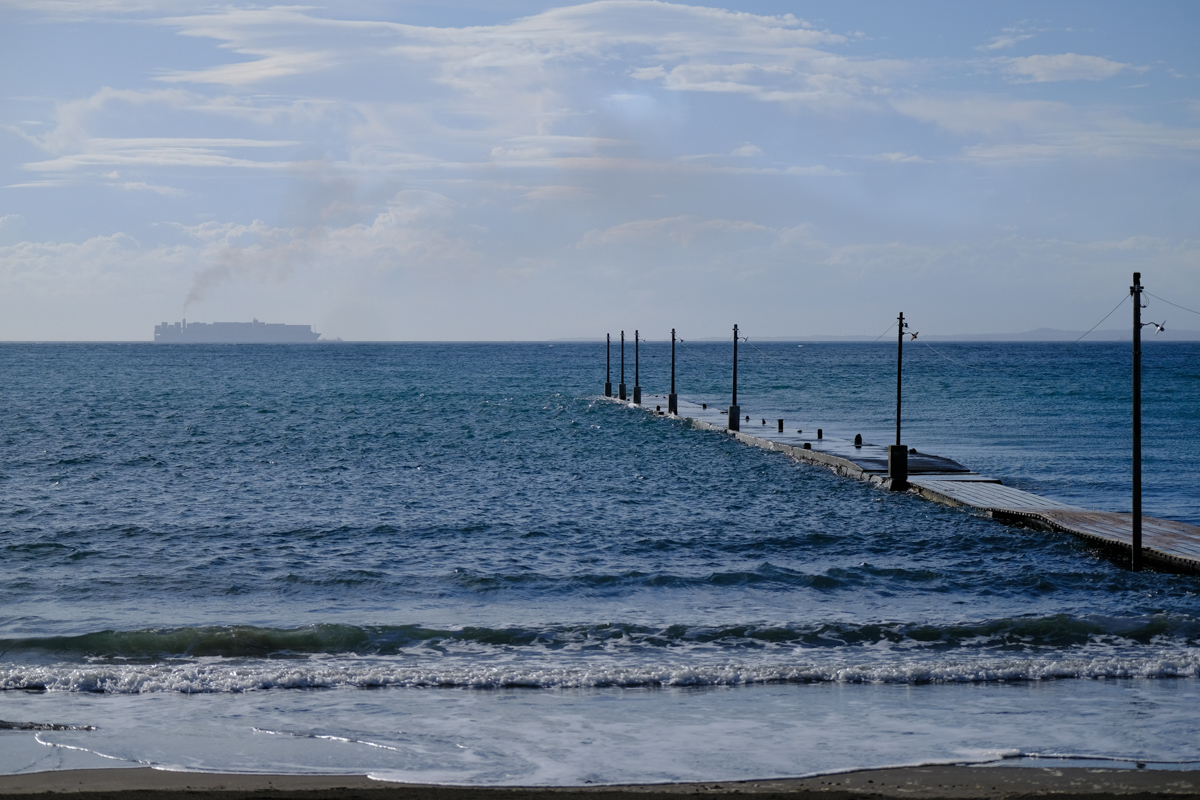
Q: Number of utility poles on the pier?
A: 7